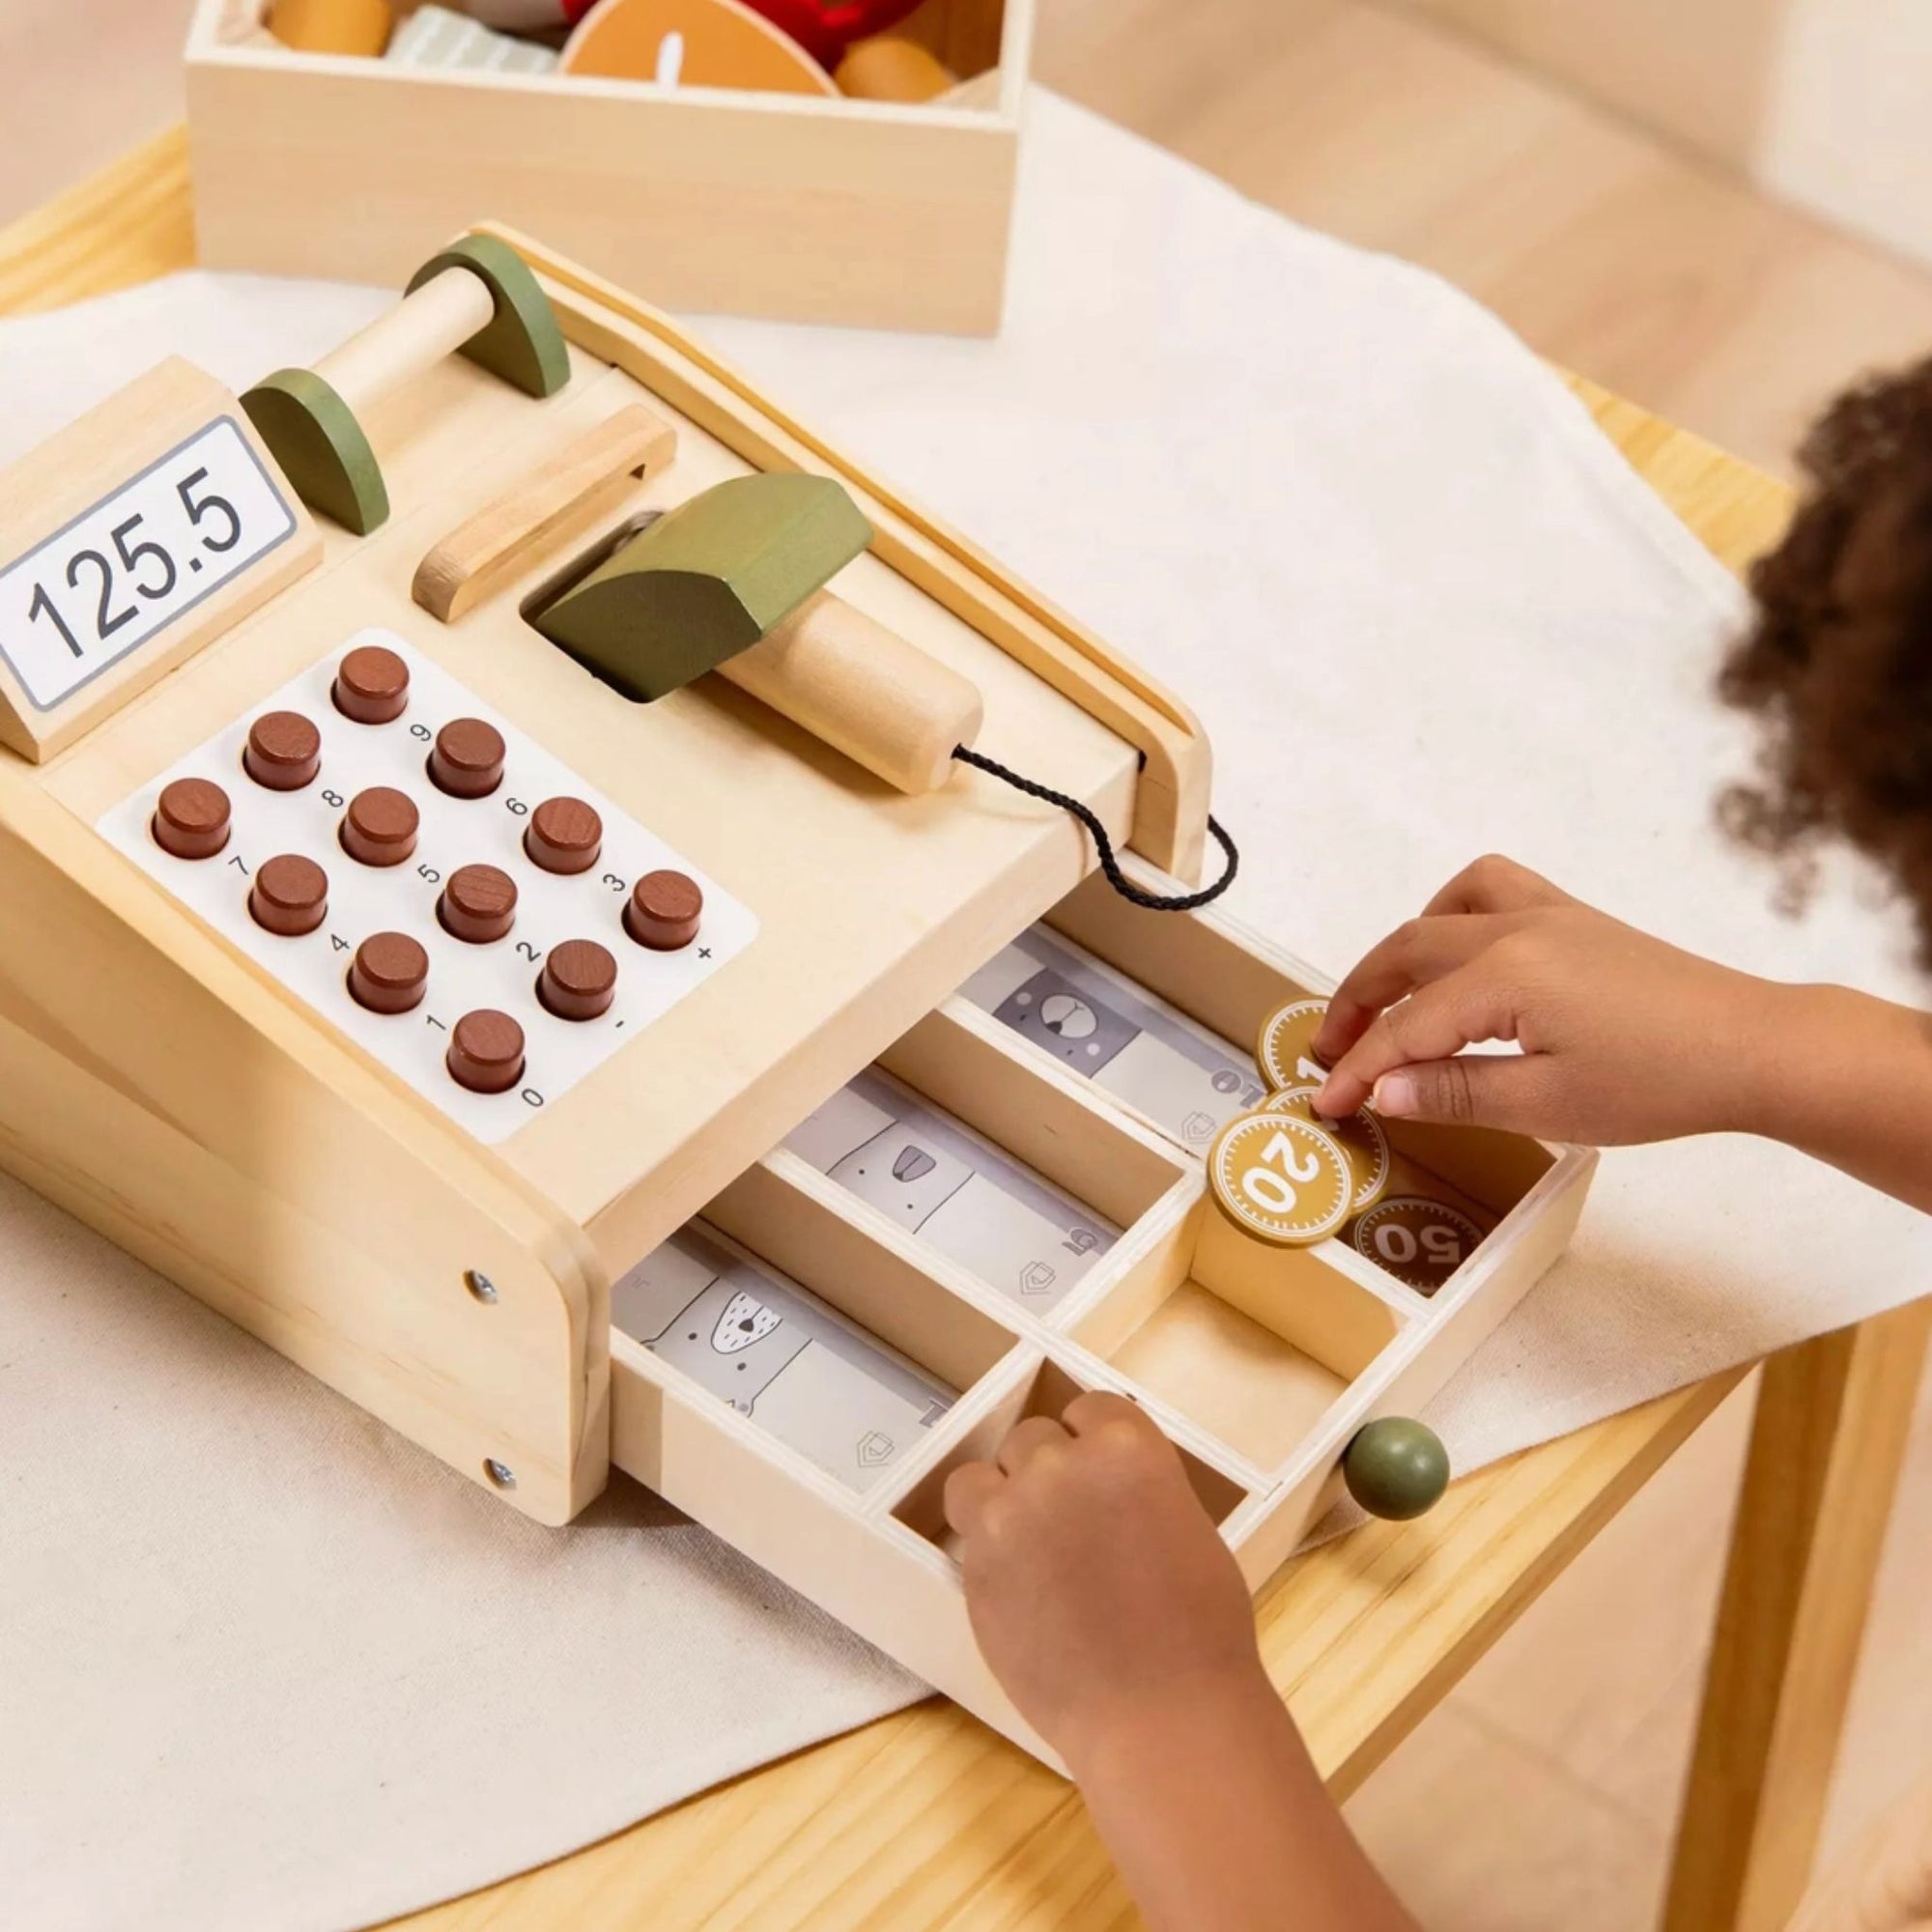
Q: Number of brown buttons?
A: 12